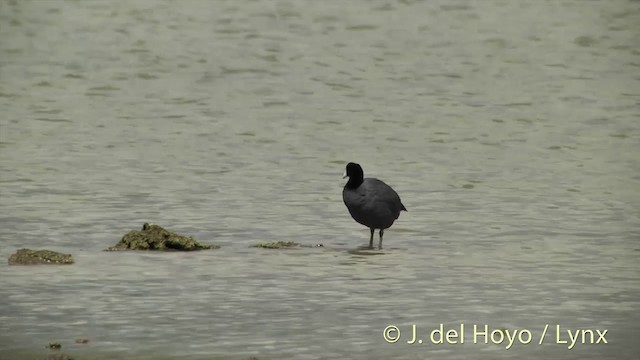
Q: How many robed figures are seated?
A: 0